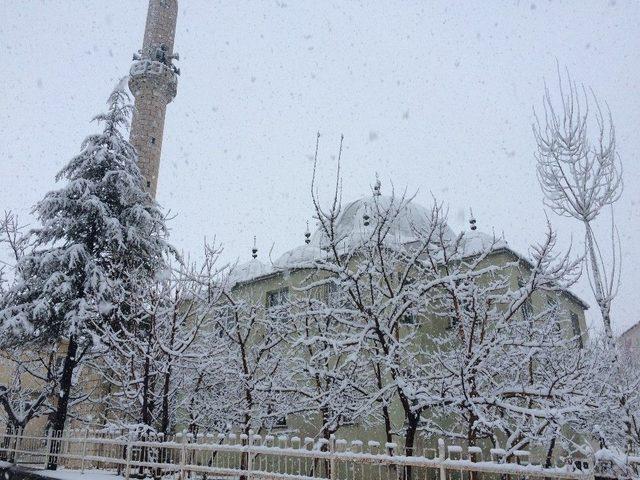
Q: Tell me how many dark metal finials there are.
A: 5